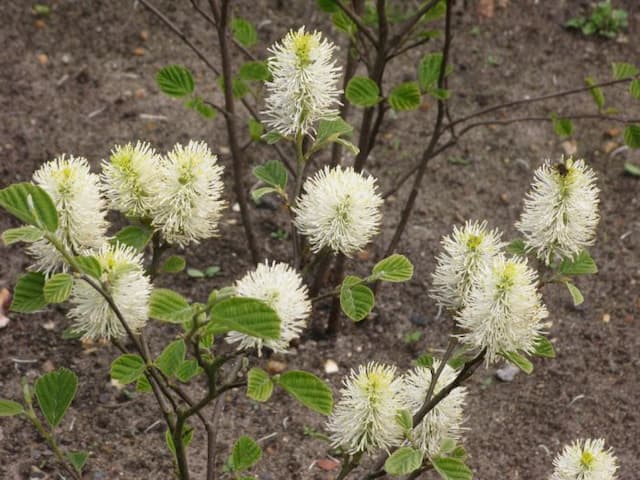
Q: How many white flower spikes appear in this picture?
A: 13